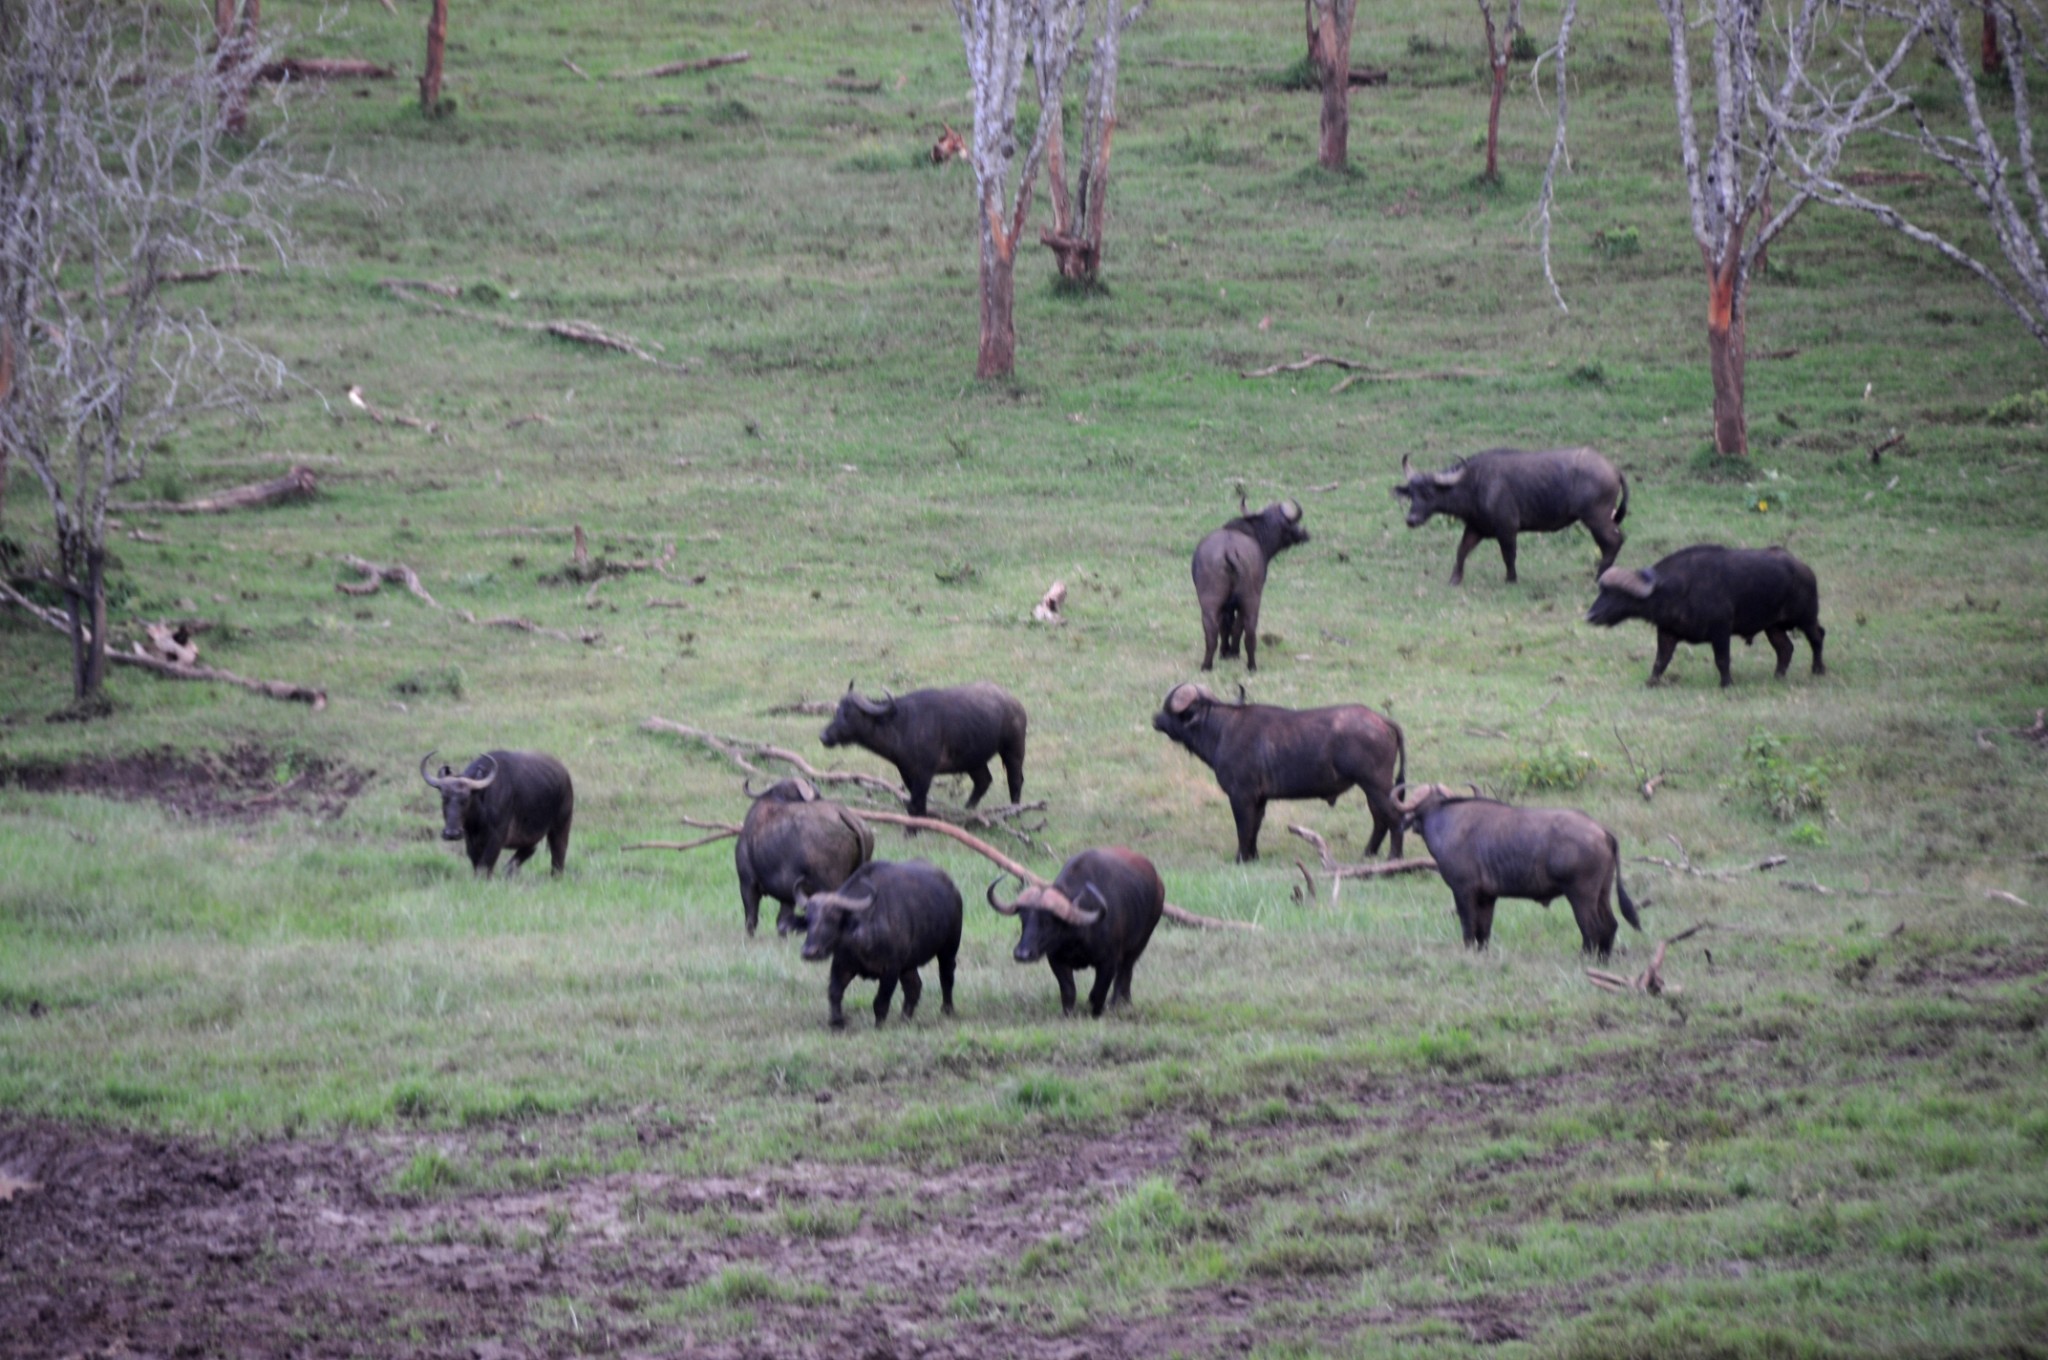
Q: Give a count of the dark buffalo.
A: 10